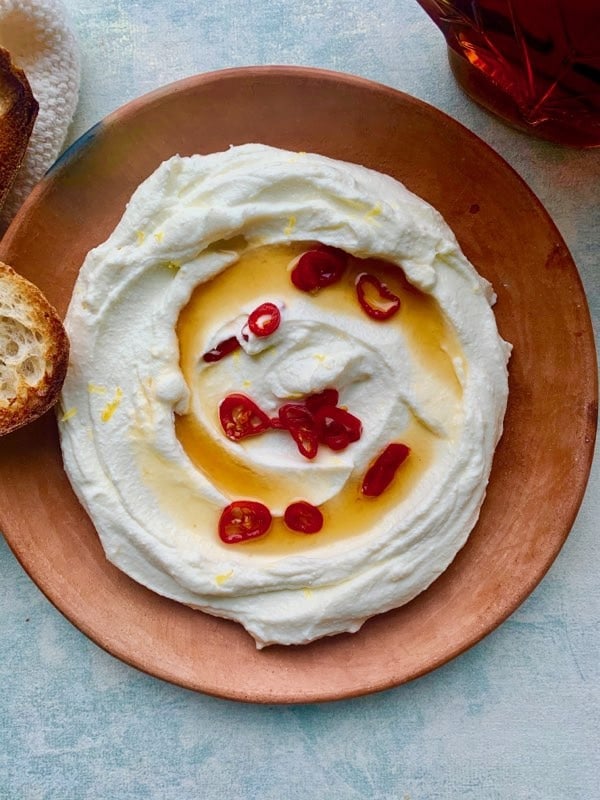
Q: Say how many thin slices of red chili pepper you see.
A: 11